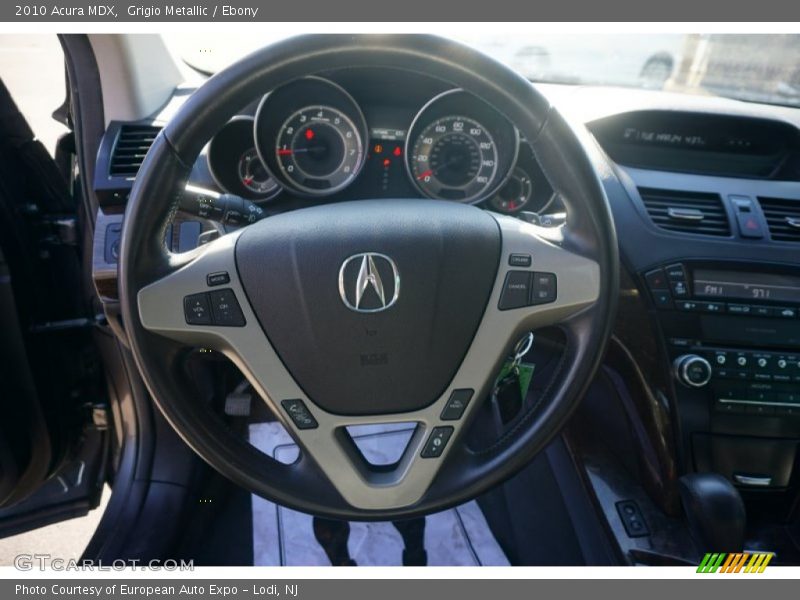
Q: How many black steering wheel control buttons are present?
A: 9